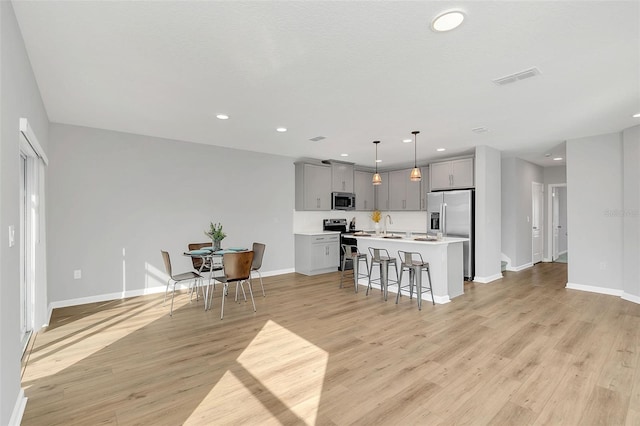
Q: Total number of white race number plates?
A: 0